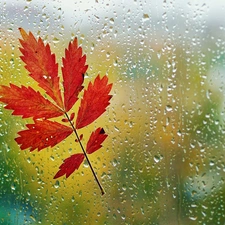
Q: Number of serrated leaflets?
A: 7